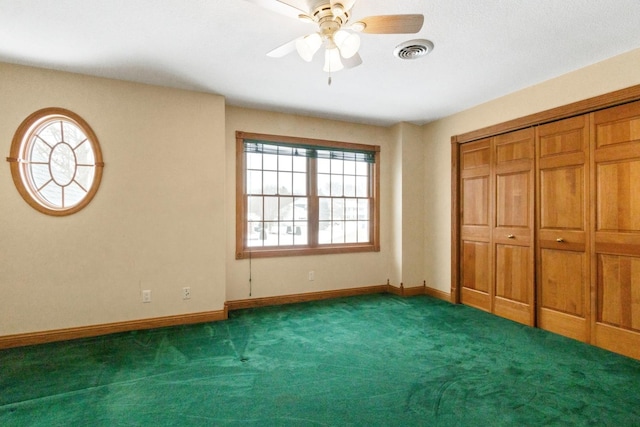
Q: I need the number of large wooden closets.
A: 1